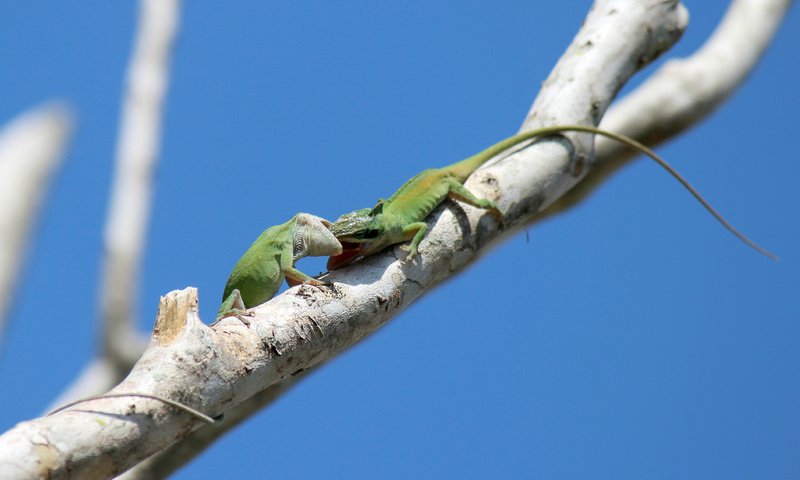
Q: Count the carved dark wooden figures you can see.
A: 0